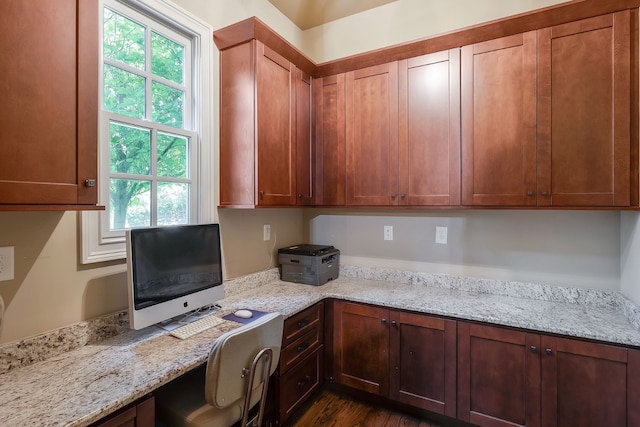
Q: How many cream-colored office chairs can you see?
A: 1